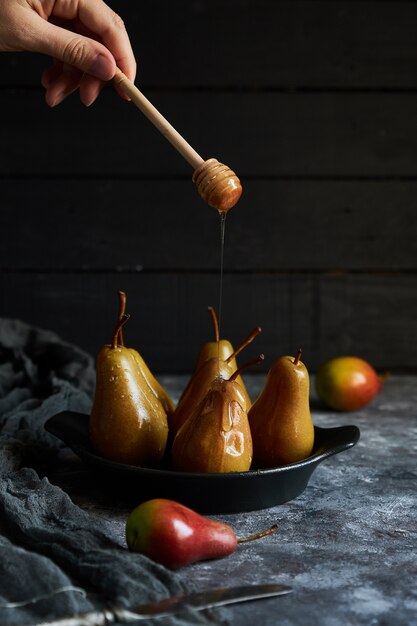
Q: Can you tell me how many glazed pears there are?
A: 6